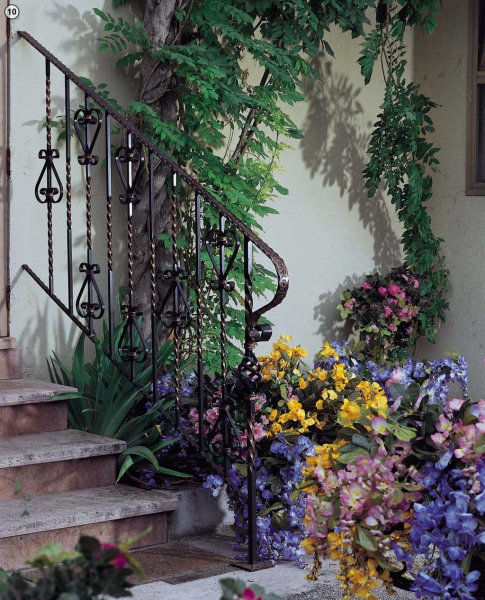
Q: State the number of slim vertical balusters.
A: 9